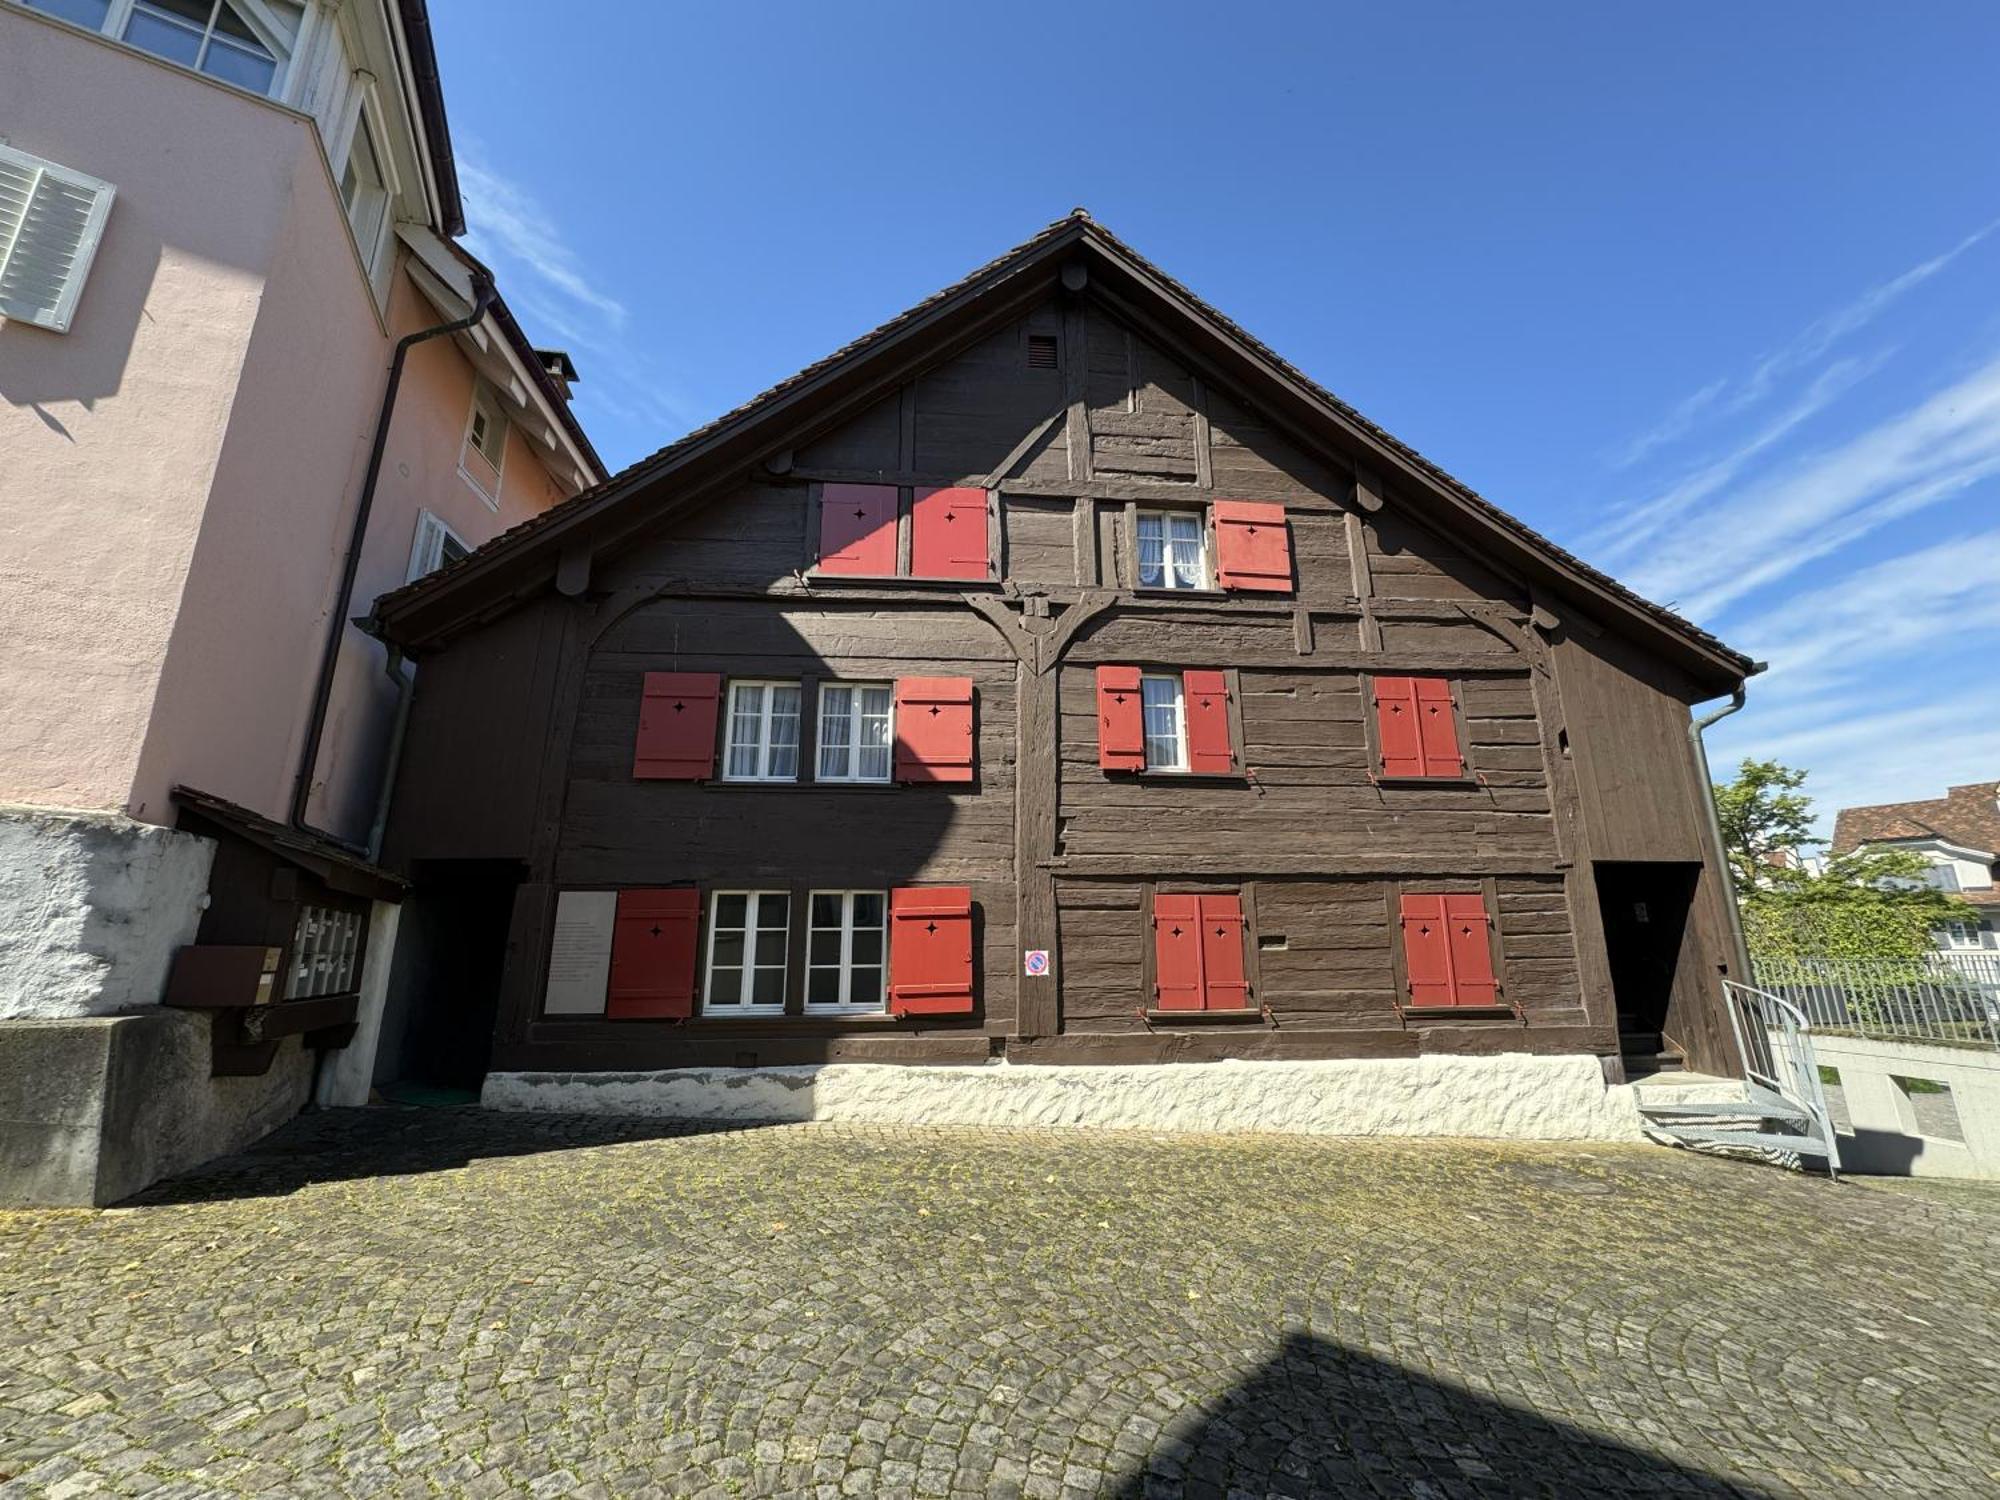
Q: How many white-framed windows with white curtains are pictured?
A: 4